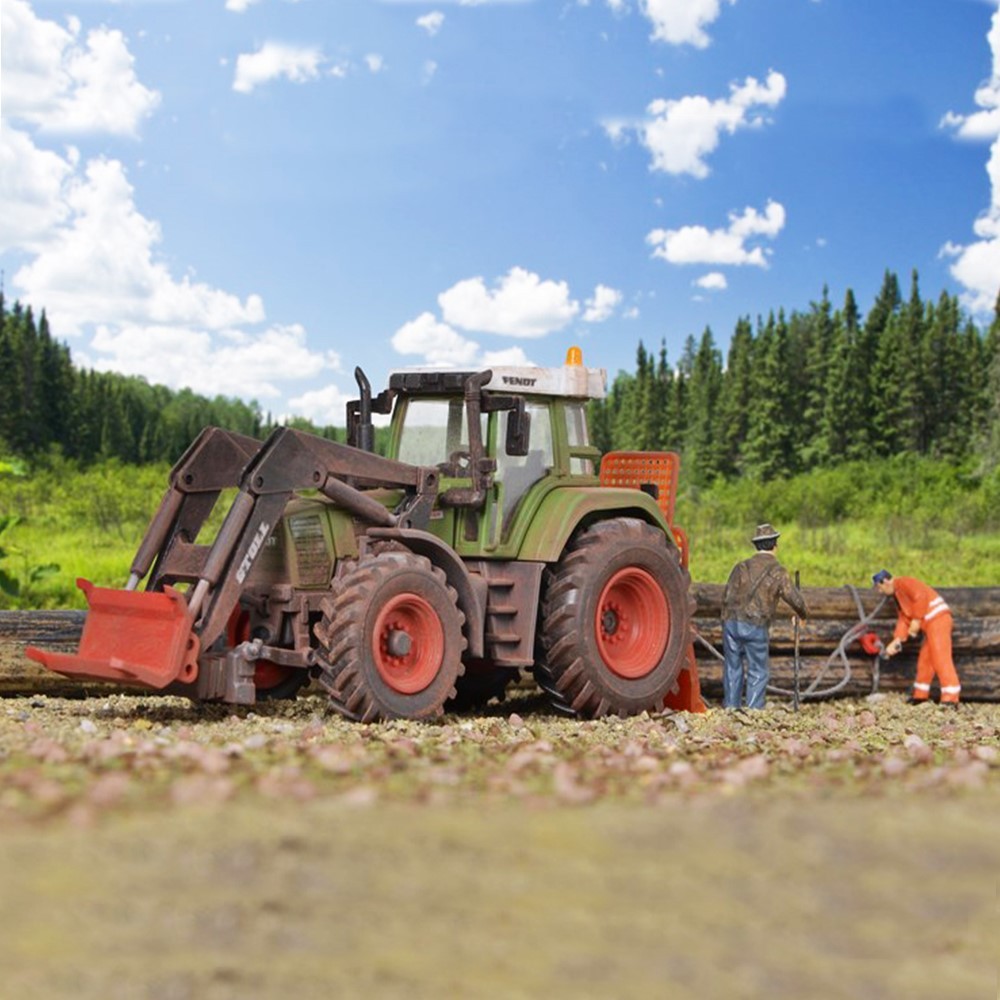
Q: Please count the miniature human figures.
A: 2